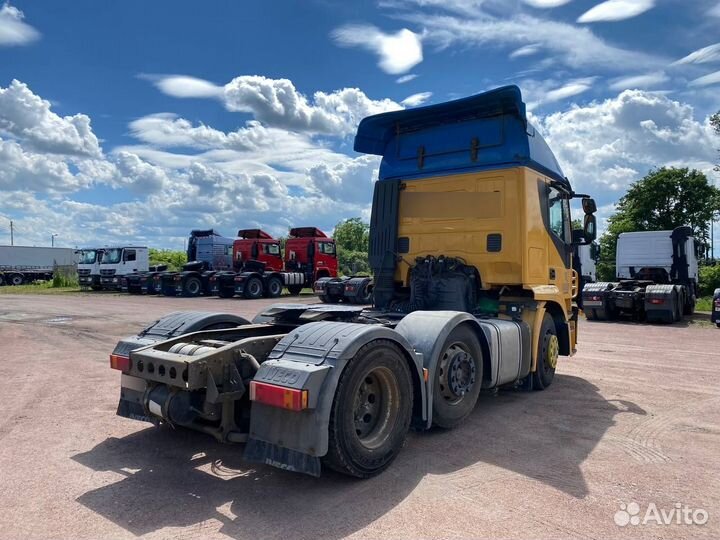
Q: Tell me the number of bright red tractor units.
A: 2